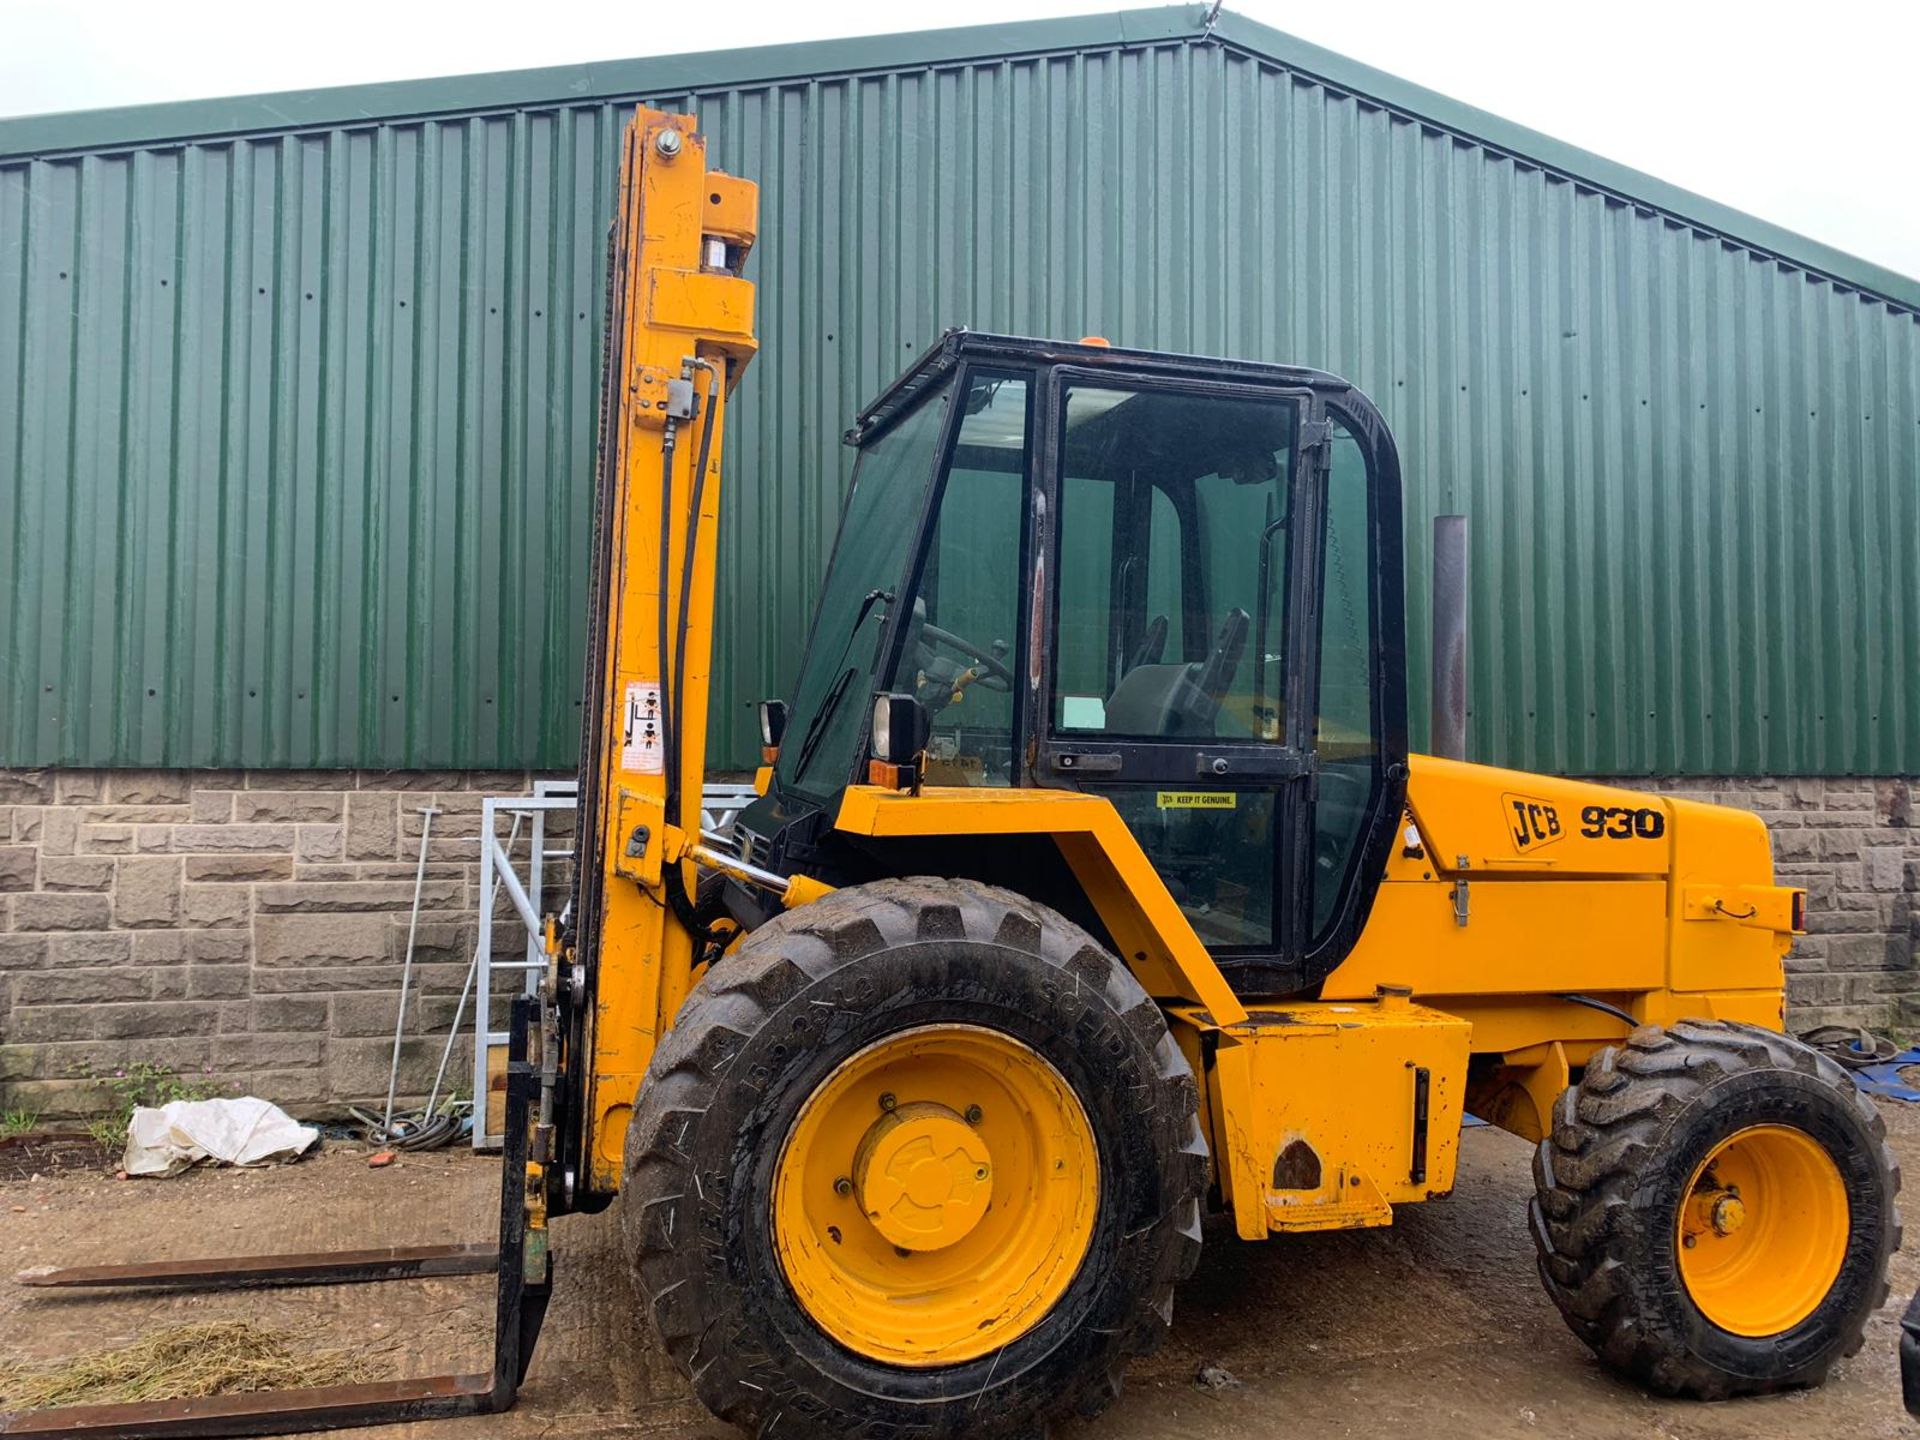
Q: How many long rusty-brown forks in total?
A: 2